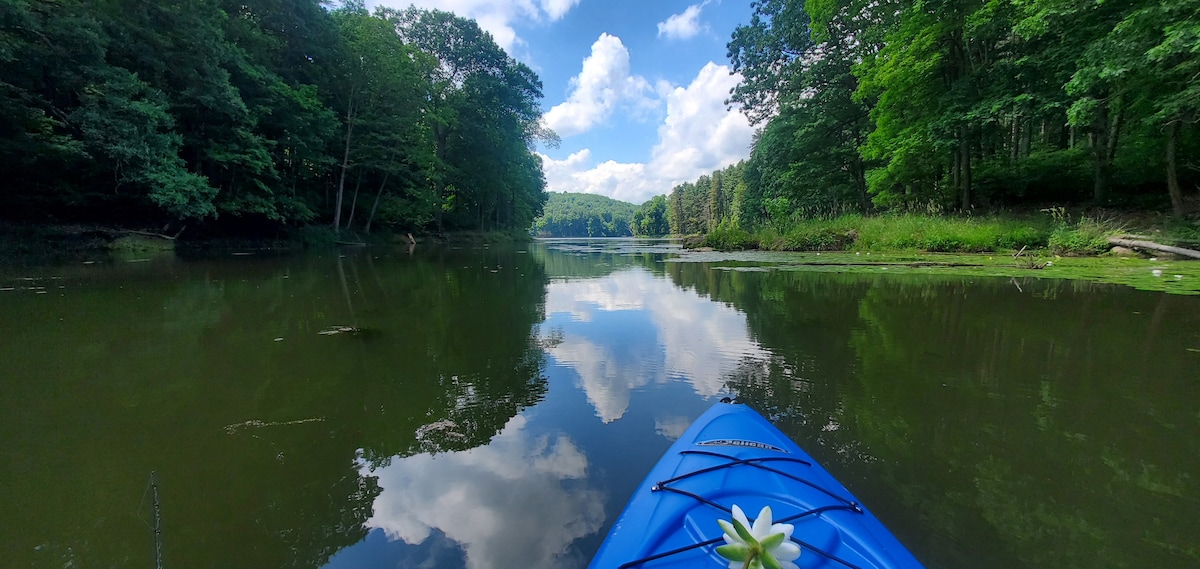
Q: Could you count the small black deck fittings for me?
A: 2